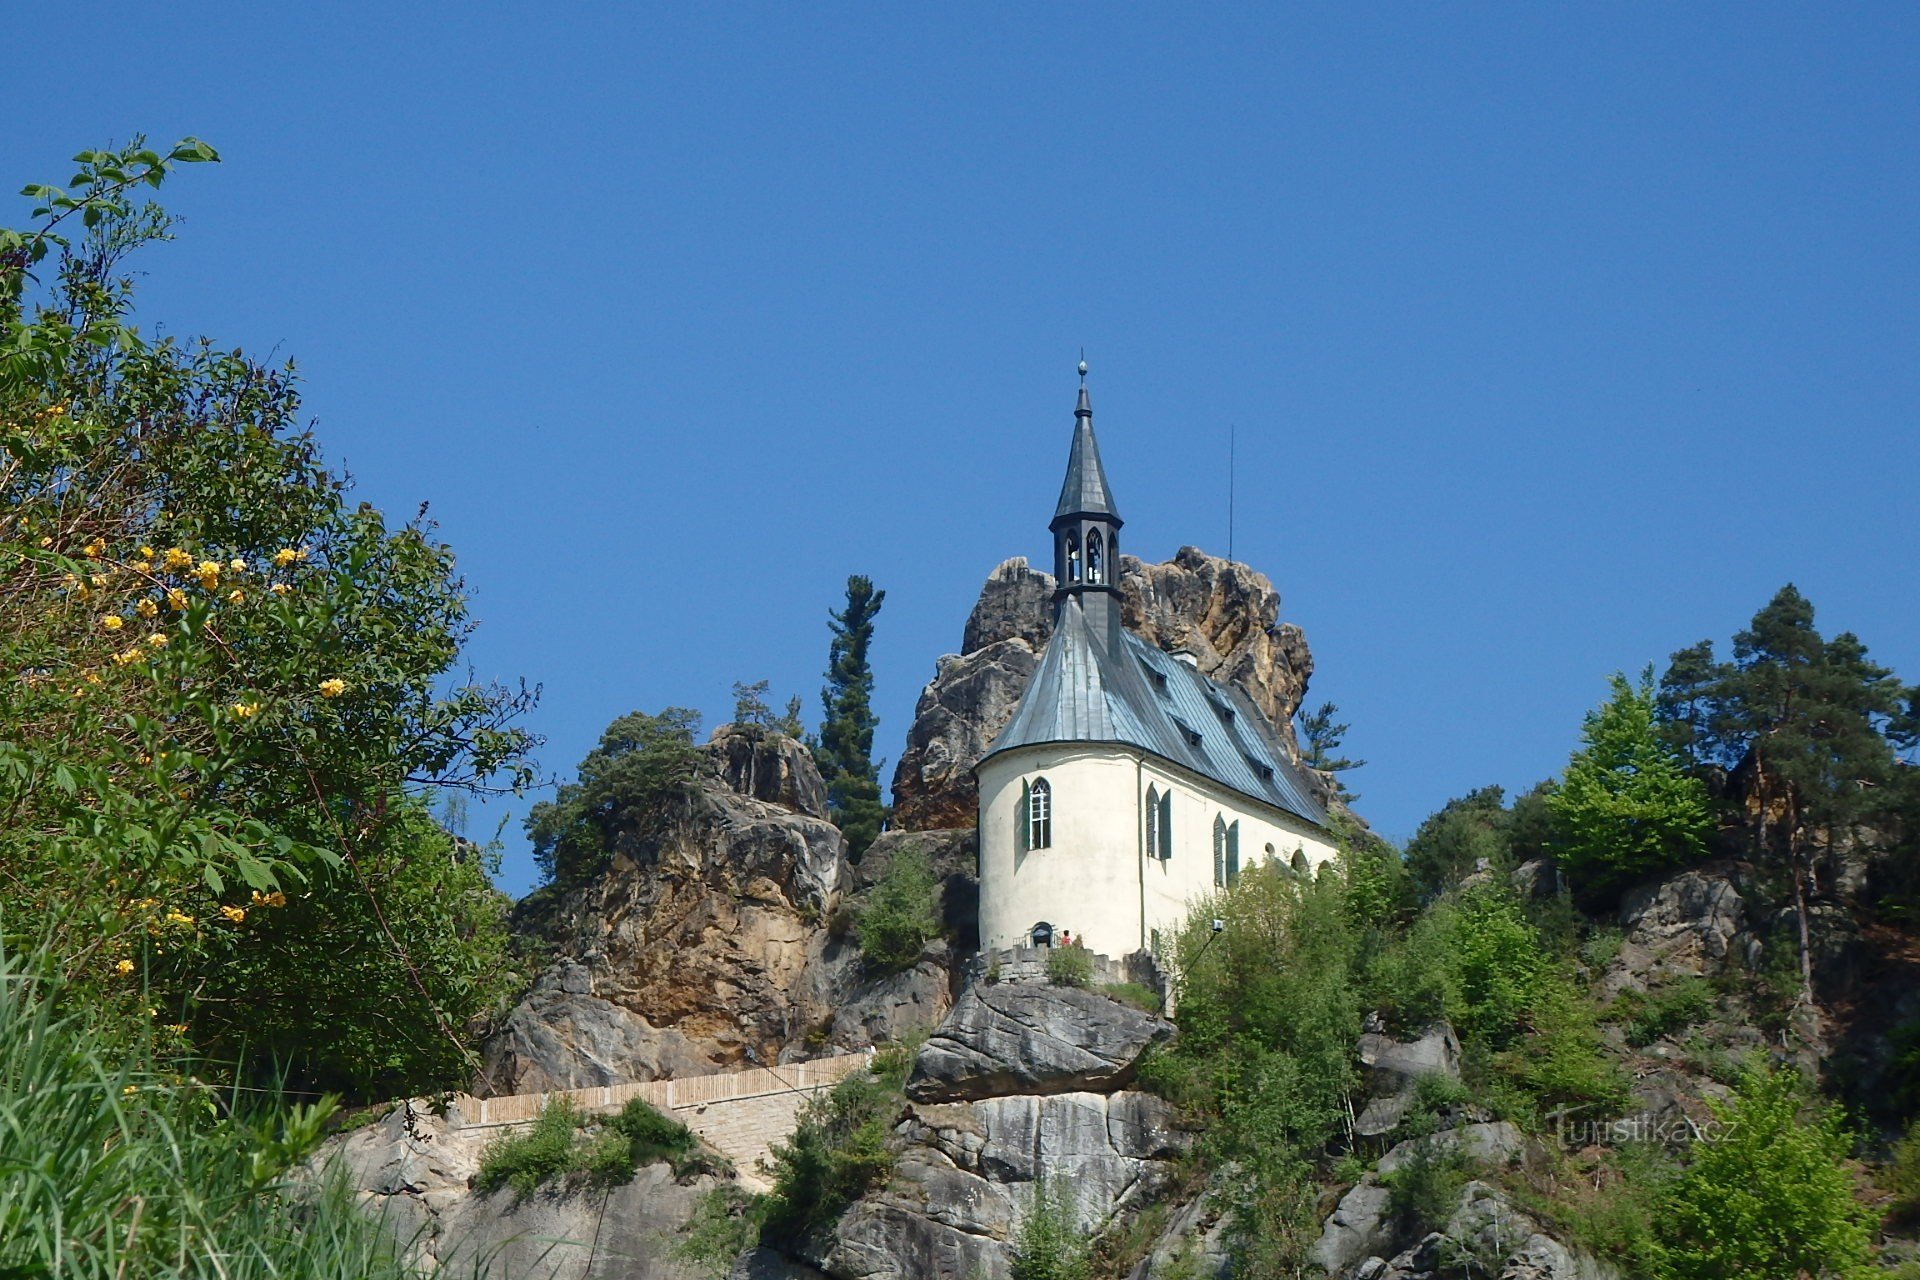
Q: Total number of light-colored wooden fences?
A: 1